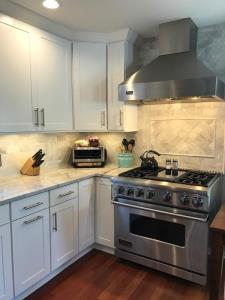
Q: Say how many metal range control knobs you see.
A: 7